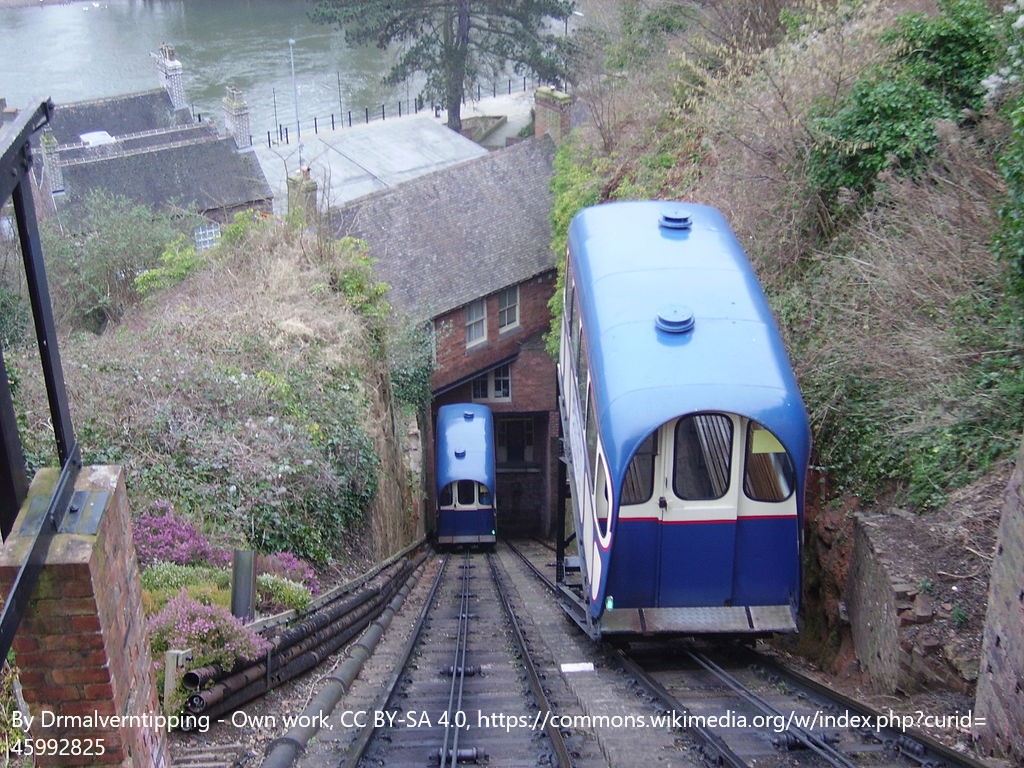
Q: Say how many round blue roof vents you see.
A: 4